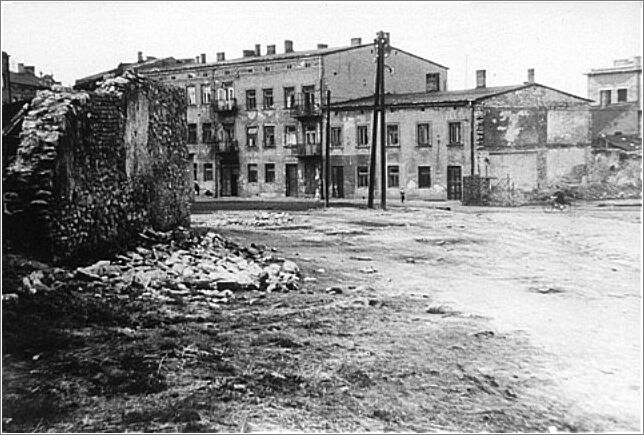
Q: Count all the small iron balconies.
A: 4